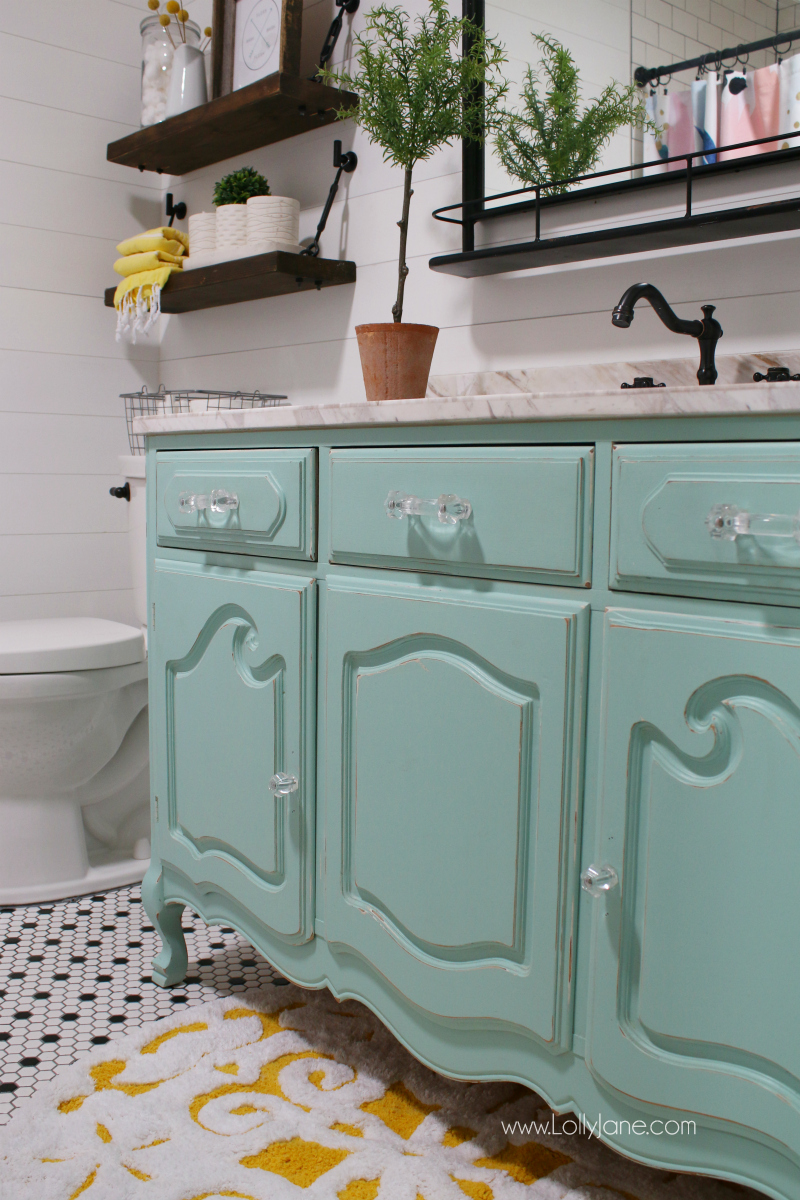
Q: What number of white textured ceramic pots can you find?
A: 3